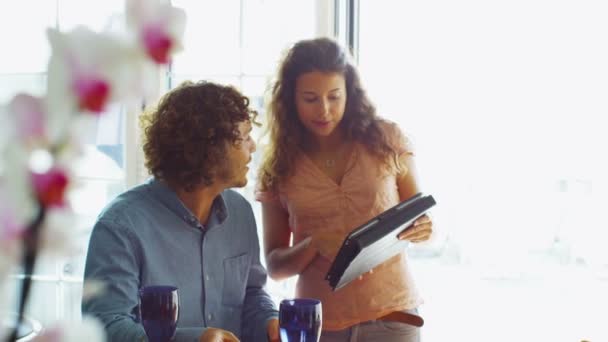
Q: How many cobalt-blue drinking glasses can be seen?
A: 2